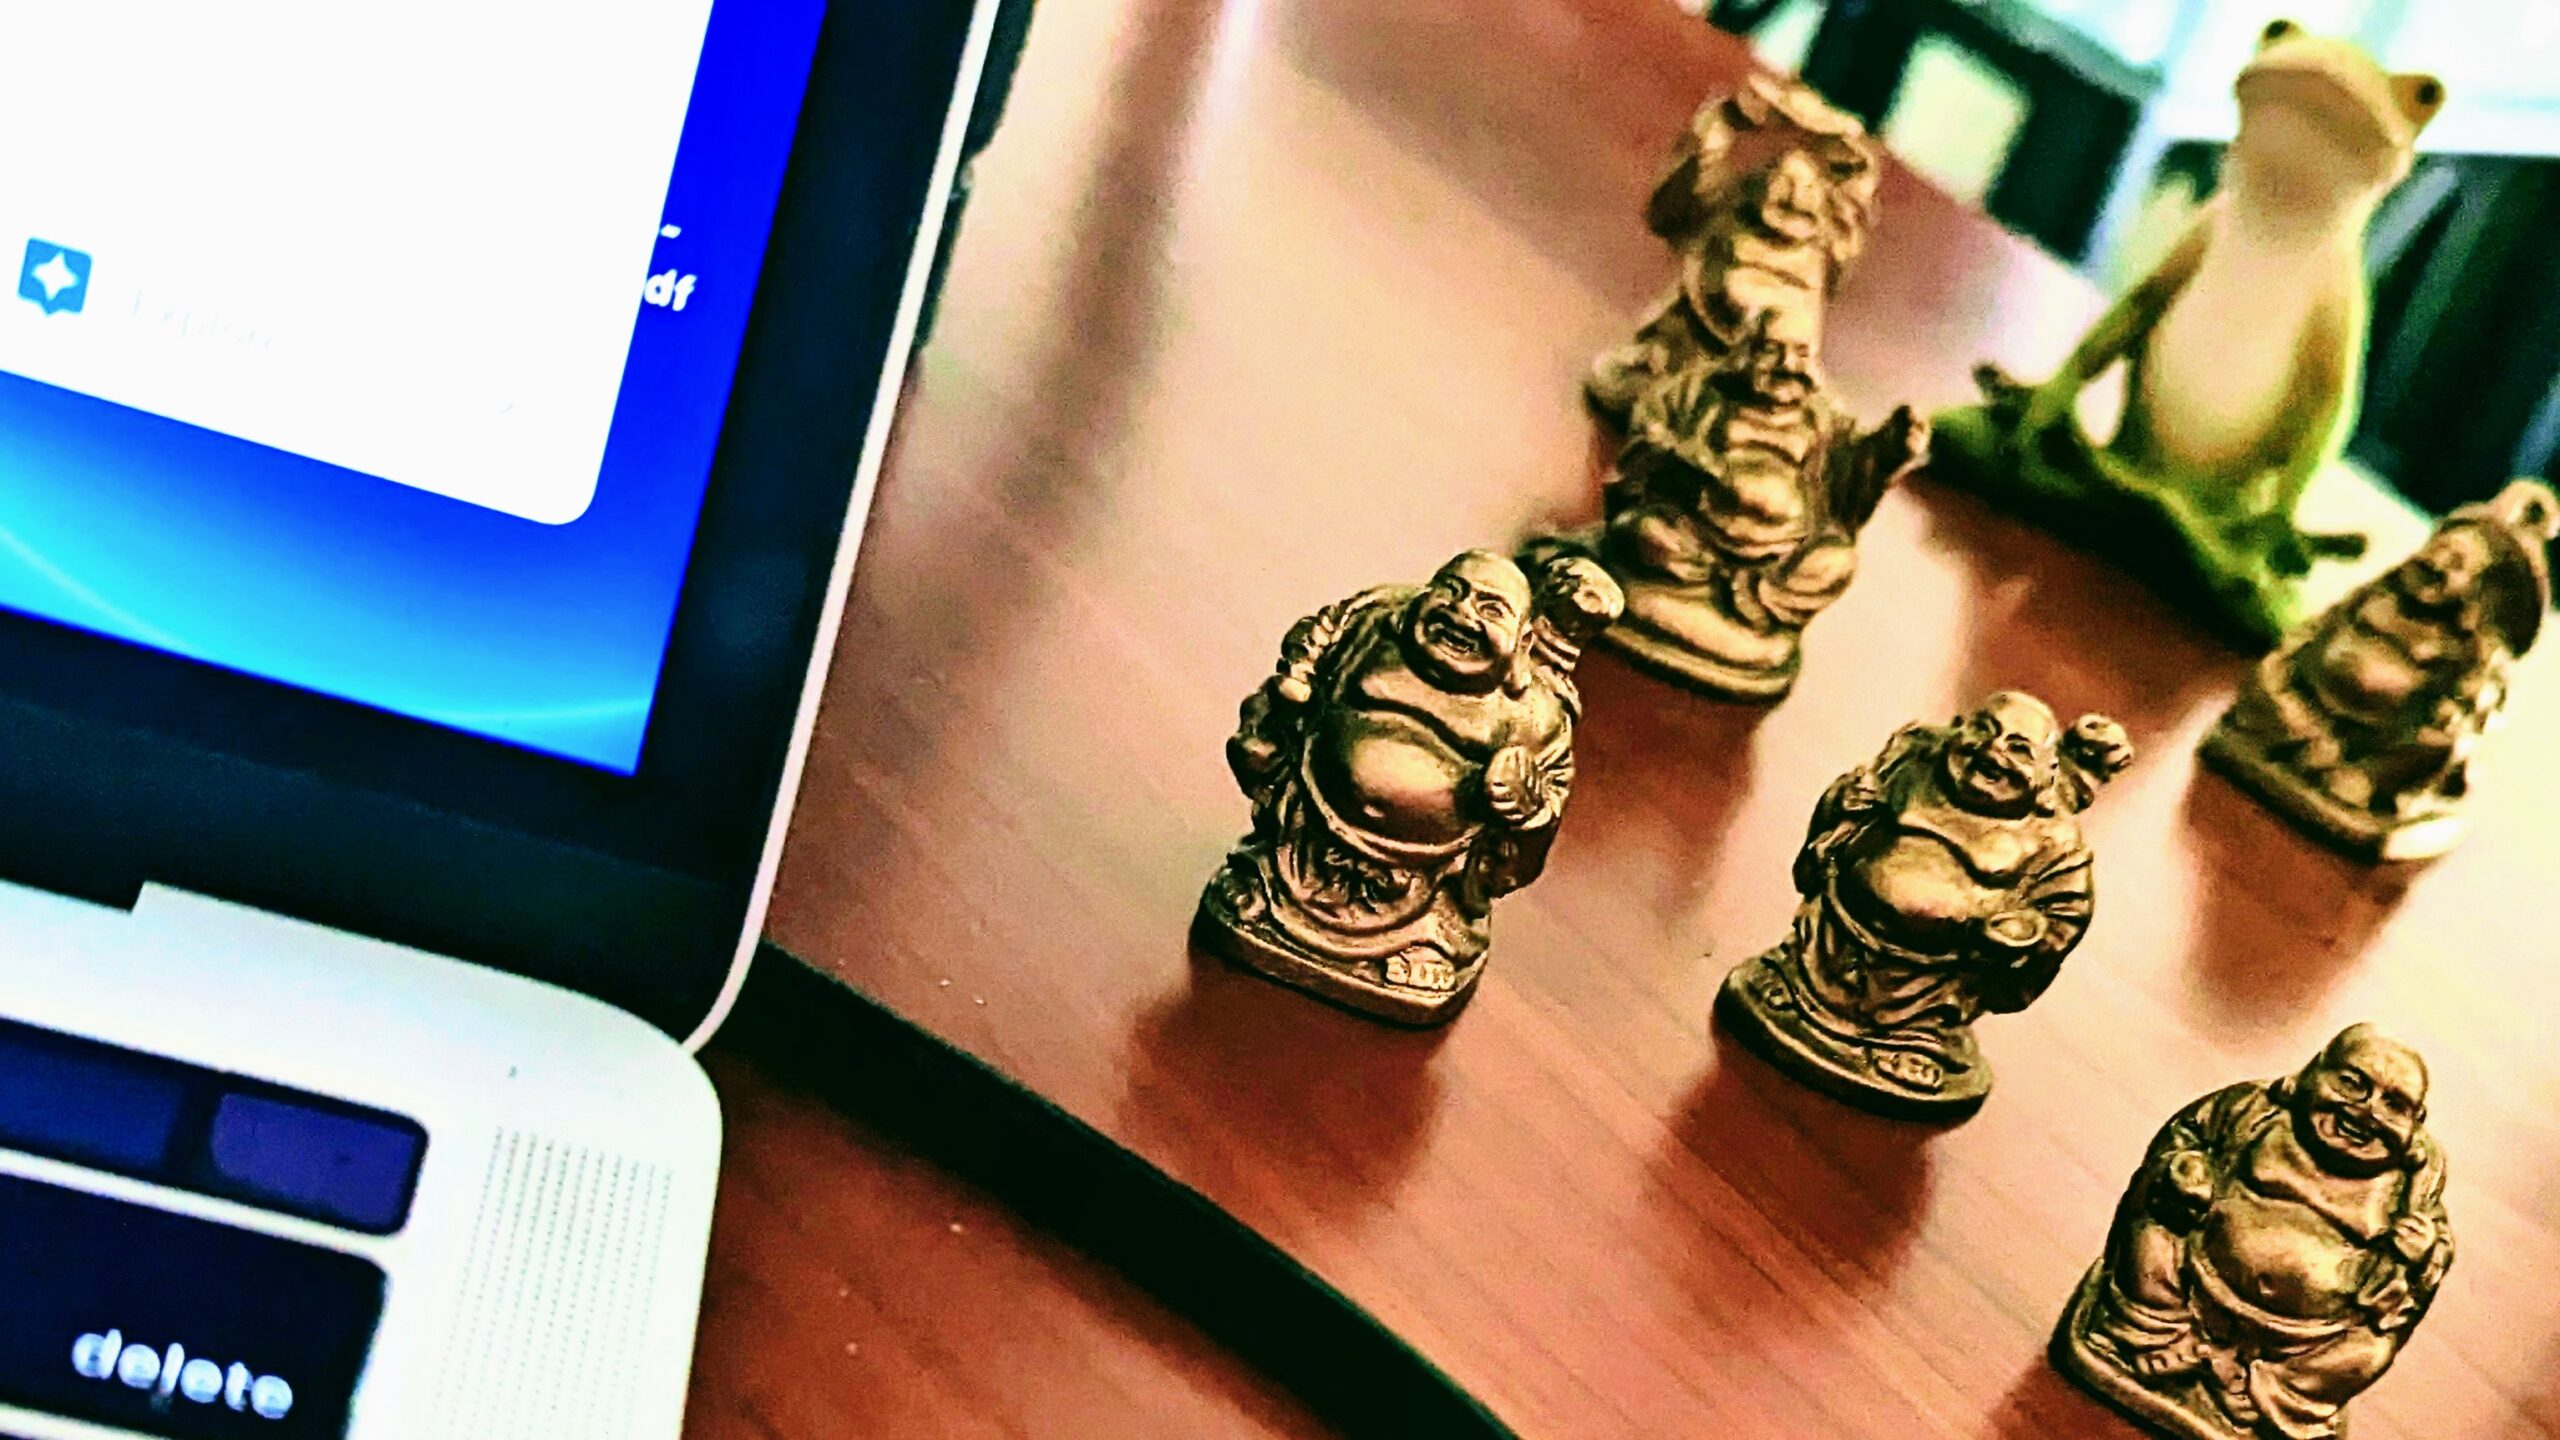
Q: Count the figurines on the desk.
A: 7